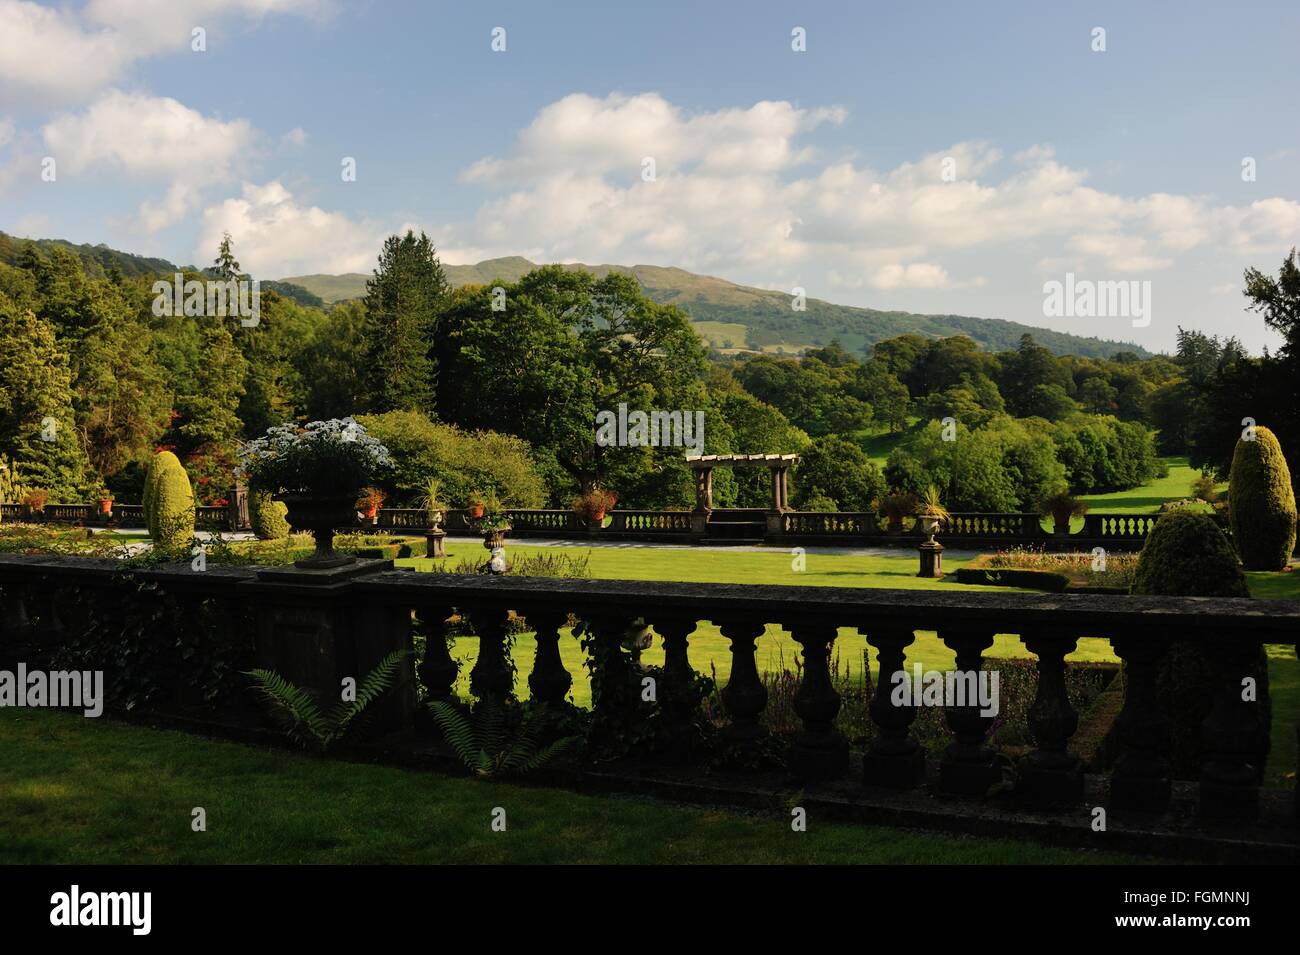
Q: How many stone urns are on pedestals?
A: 4